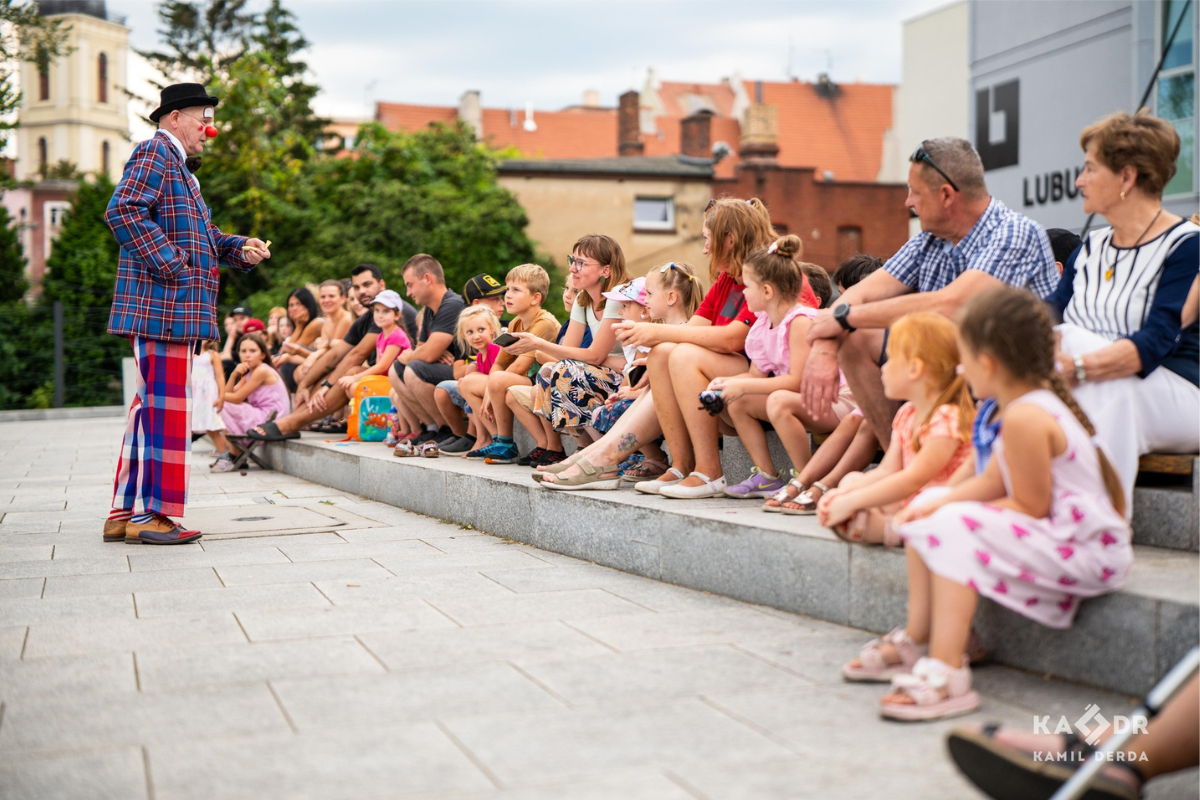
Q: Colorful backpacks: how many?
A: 1